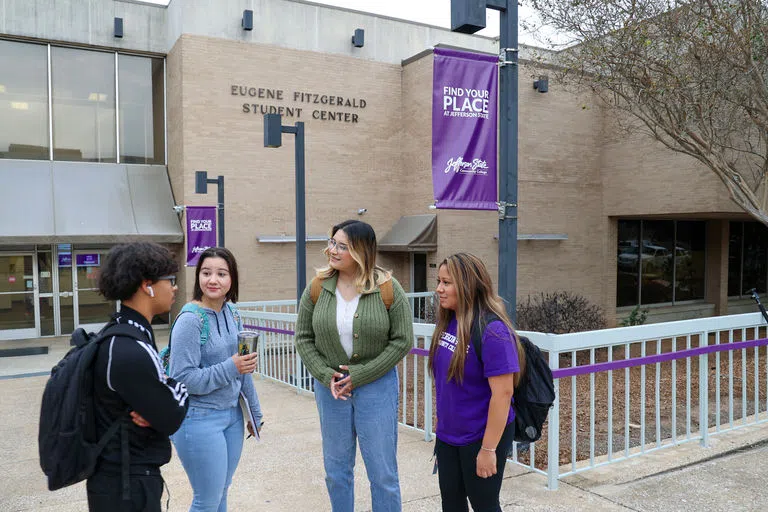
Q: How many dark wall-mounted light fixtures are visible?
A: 4